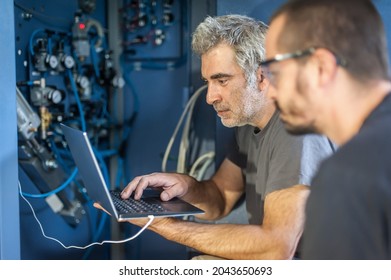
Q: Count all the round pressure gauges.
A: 5